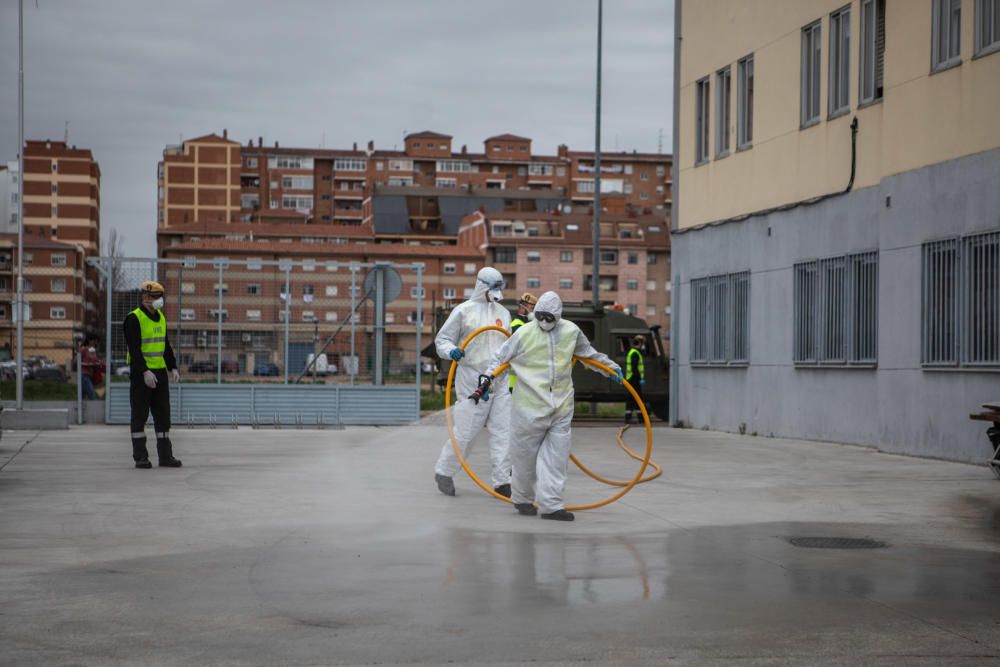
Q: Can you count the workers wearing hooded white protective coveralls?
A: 2